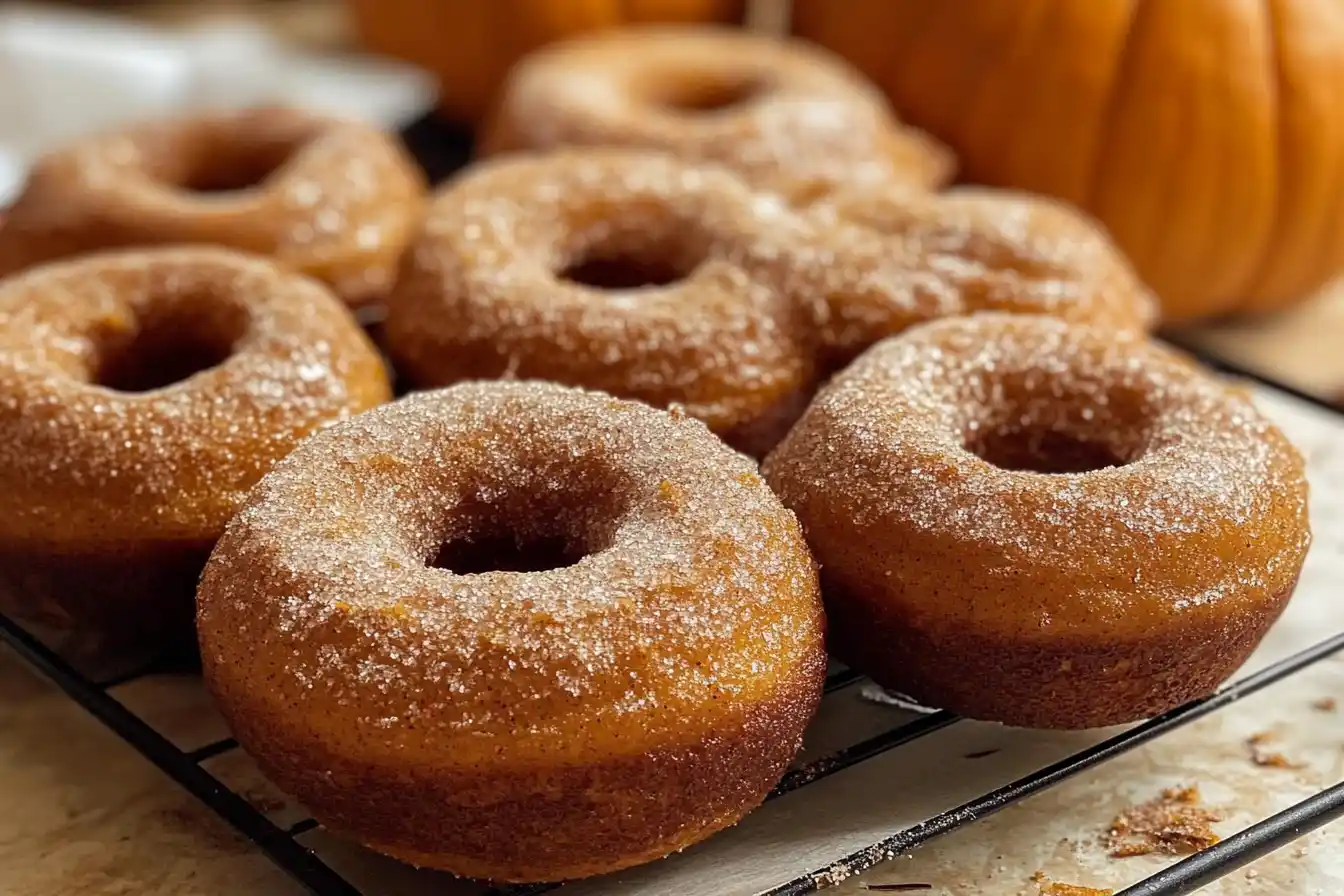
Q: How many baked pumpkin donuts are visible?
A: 7